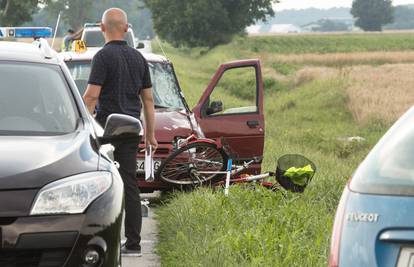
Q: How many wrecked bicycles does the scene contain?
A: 1